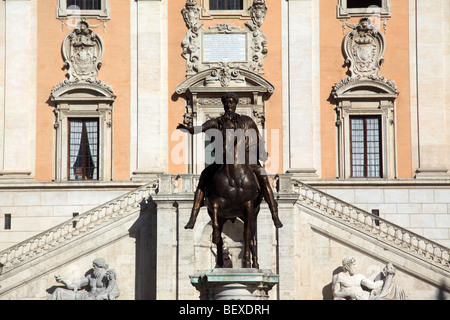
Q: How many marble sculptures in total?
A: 2